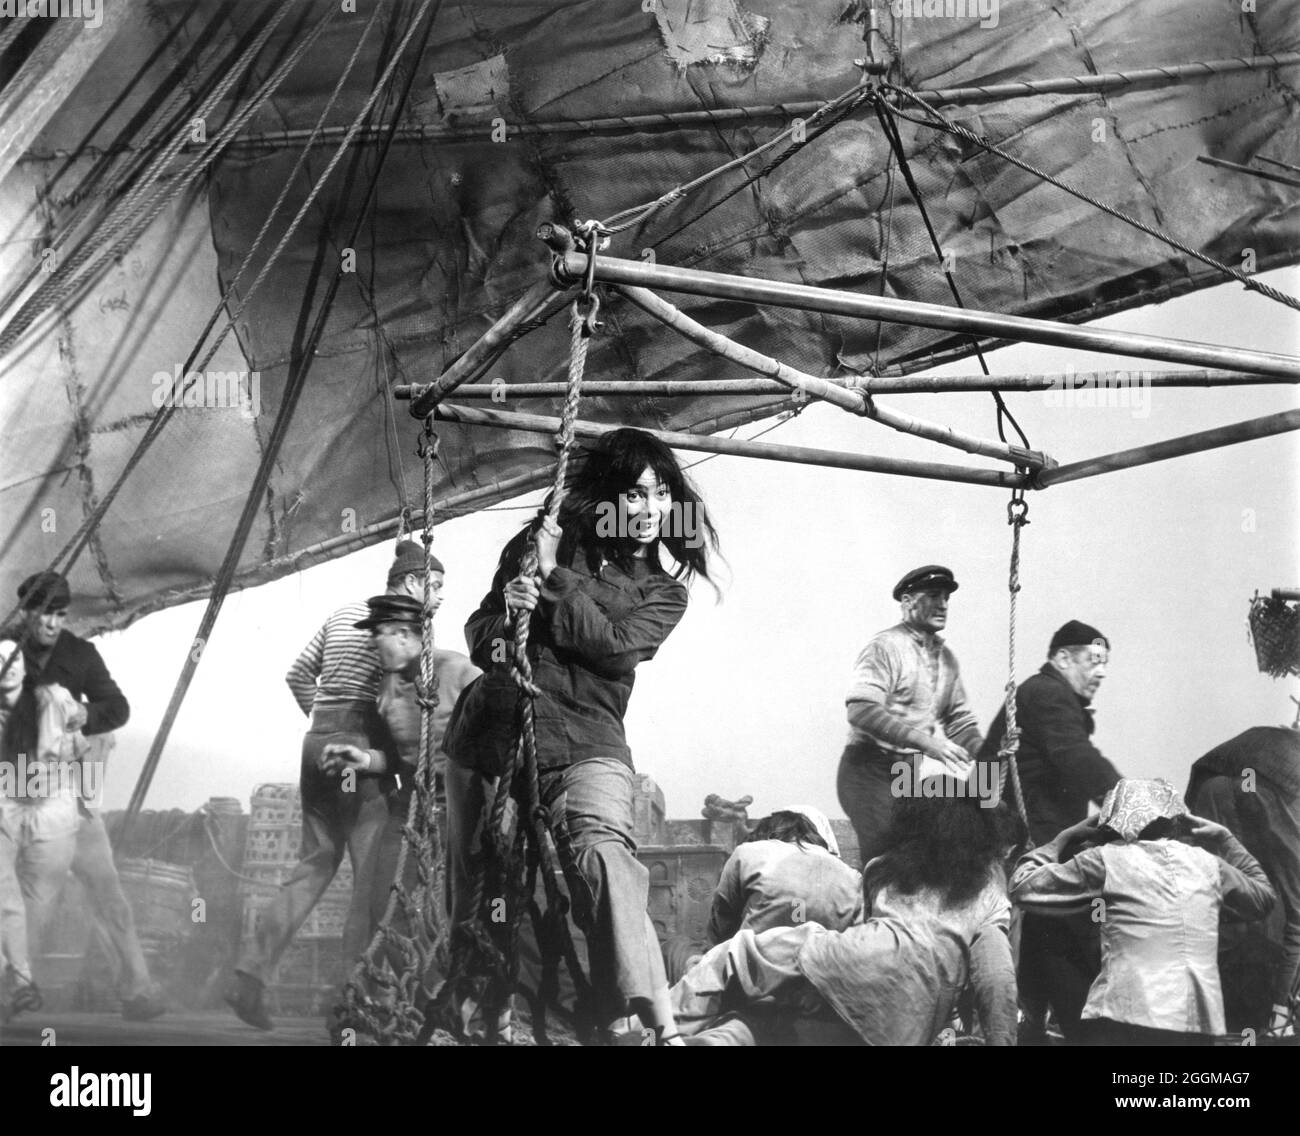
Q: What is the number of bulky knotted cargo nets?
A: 1